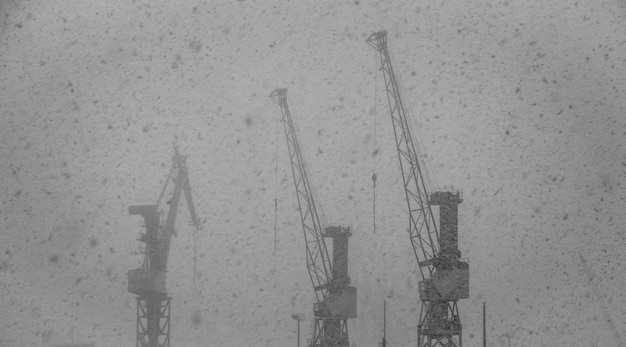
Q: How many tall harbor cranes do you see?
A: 3